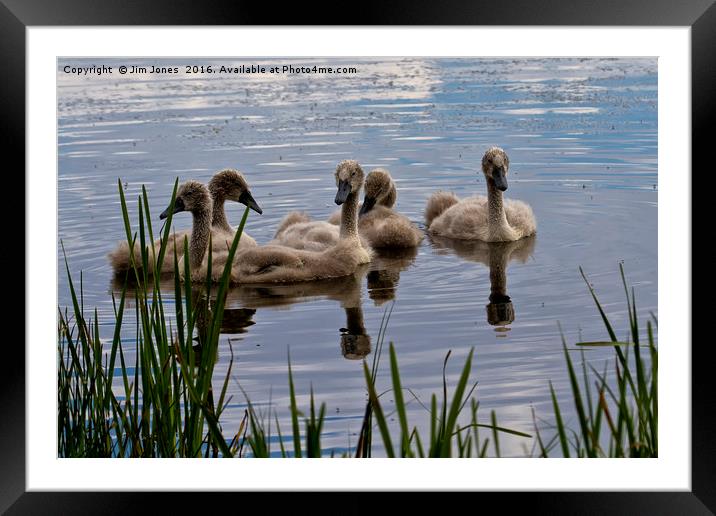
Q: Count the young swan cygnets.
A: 5